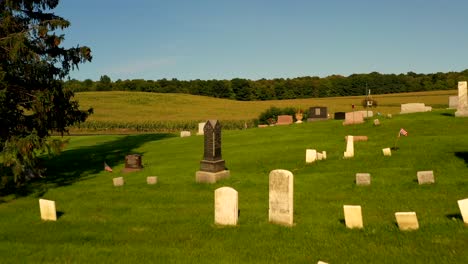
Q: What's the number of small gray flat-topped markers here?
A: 4